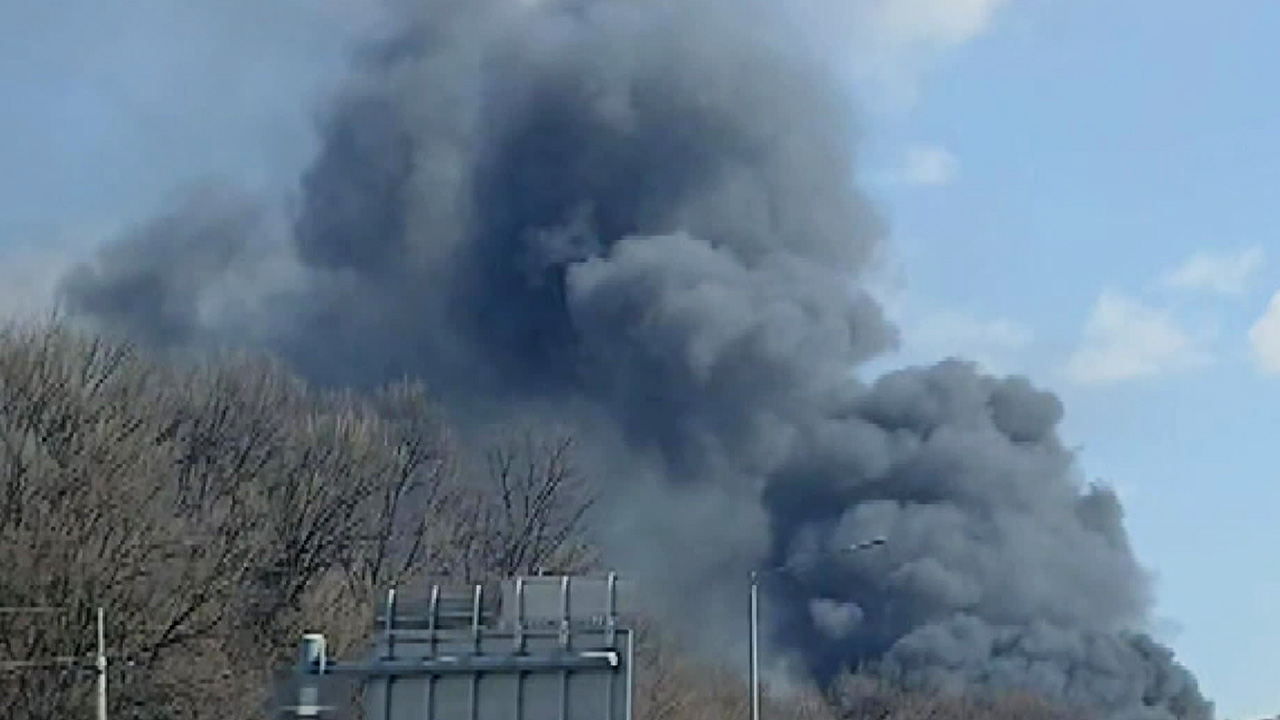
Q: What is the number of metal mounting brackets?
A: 6